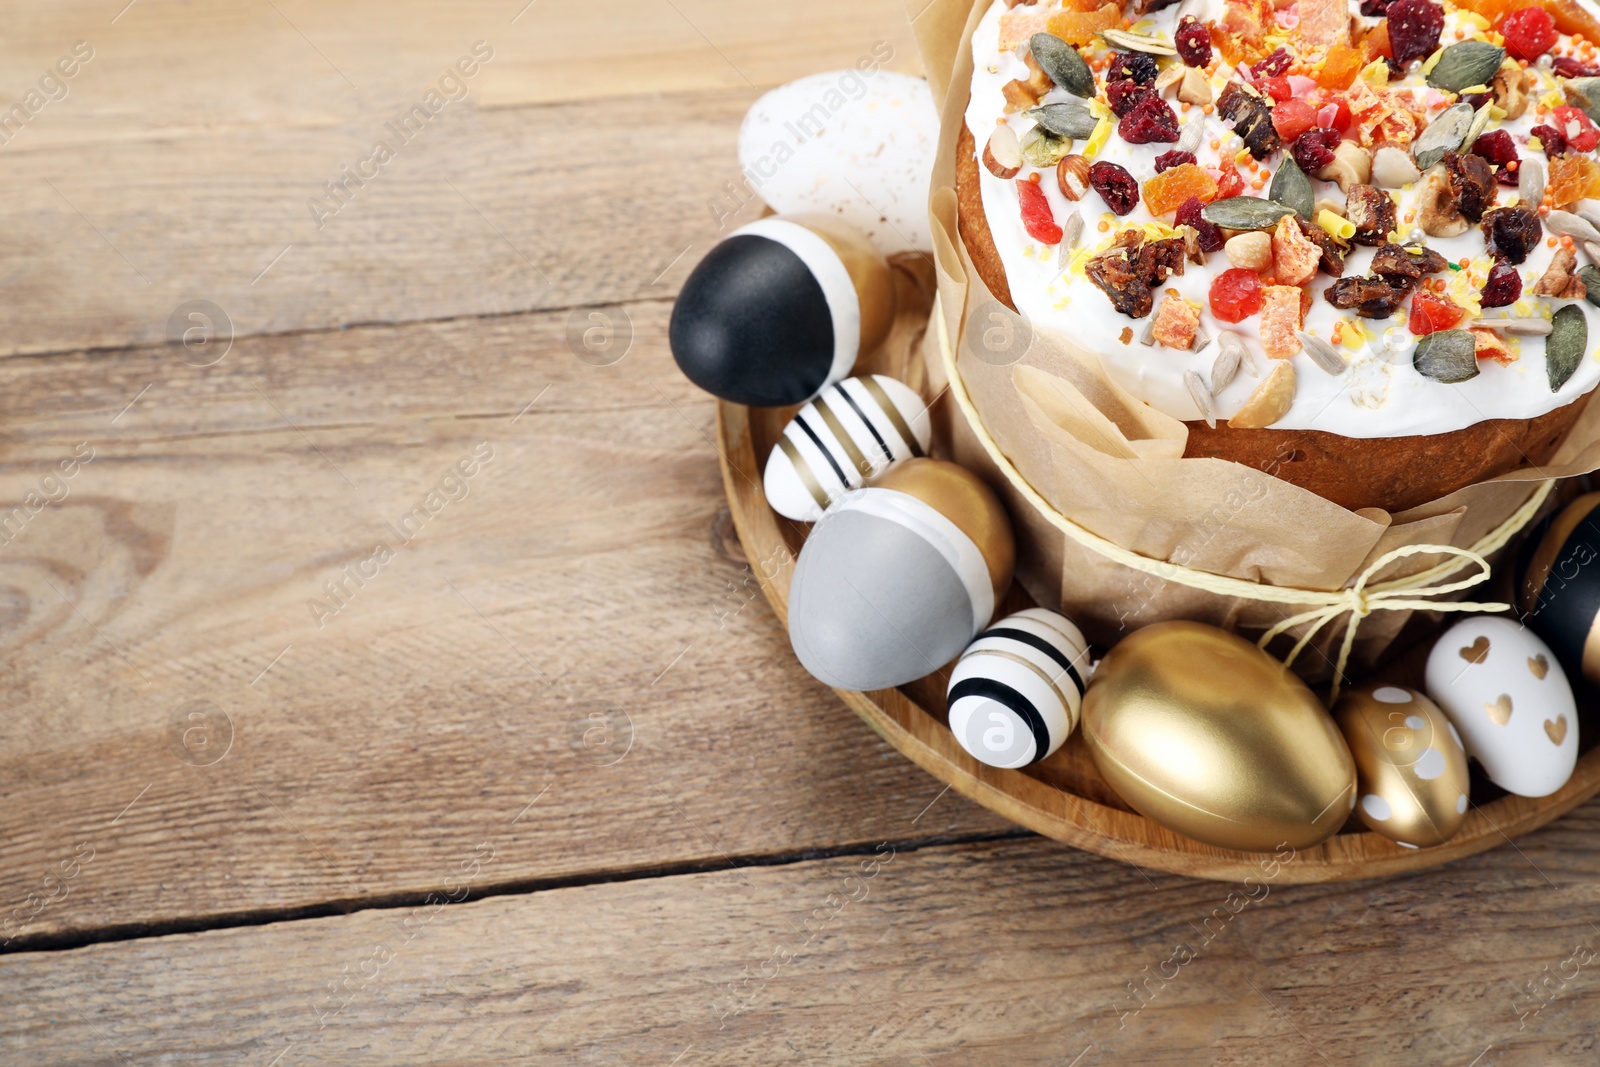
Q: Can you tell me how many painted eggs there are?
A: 9